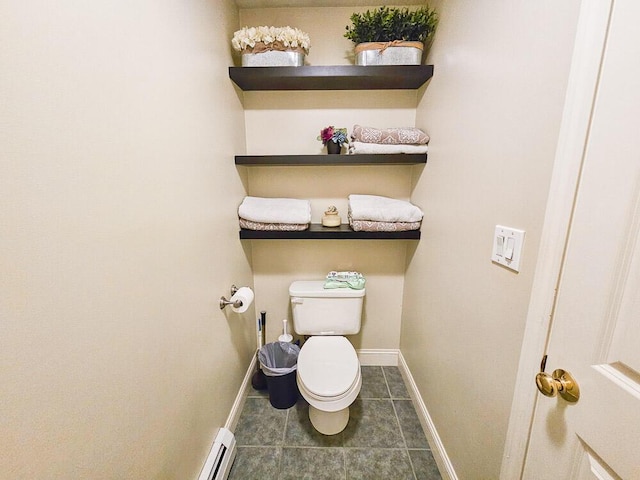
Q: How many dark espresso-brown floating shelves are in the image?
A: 3